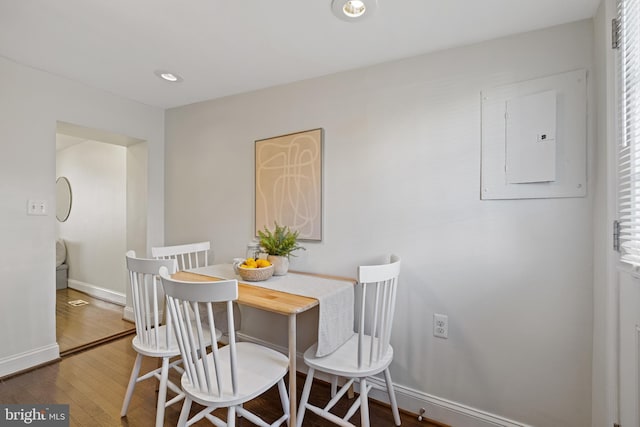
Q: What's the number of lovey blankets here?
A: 0